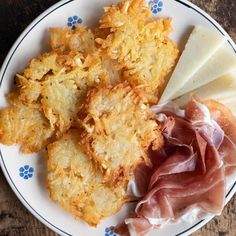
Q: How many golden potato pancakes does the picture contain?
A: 6